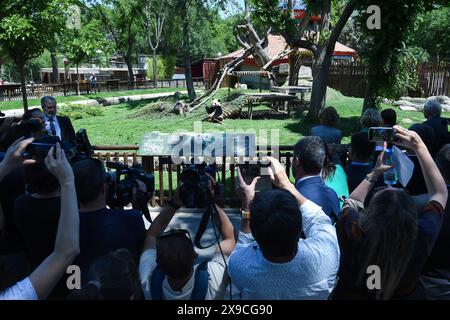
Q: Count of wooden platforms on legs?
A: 3